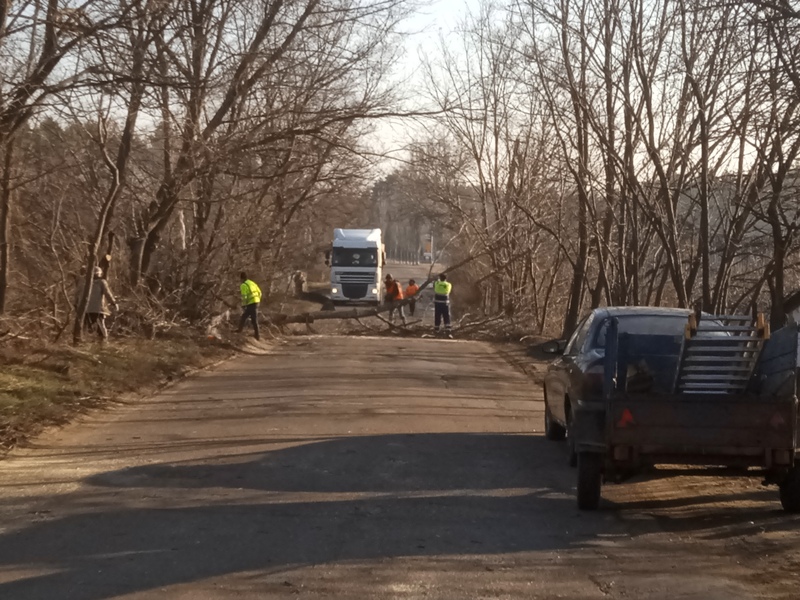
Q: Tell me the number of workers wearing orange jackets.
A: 2